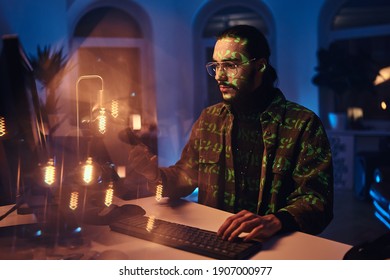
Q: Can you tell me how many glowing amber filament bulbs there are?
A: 9